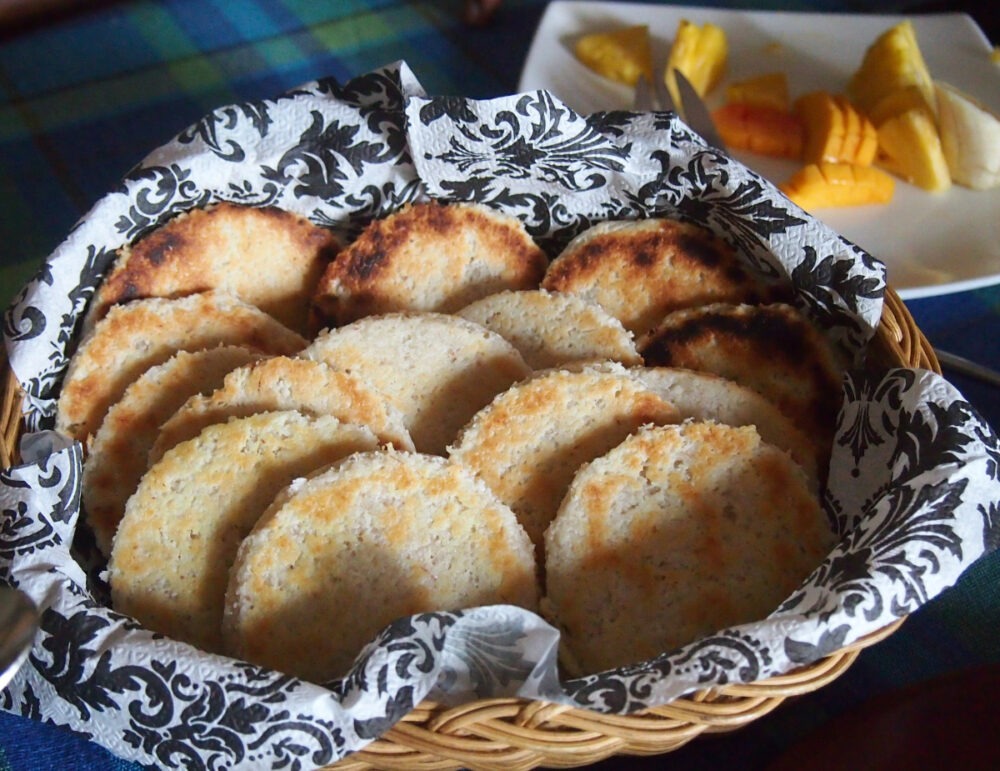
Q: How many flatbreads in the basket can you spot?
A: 14